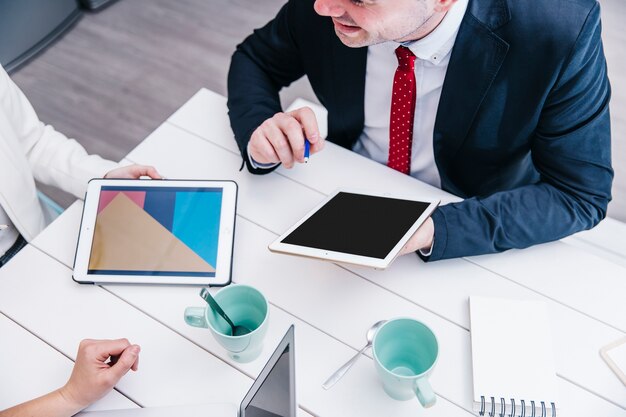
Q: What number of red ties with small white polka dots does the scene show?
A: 1